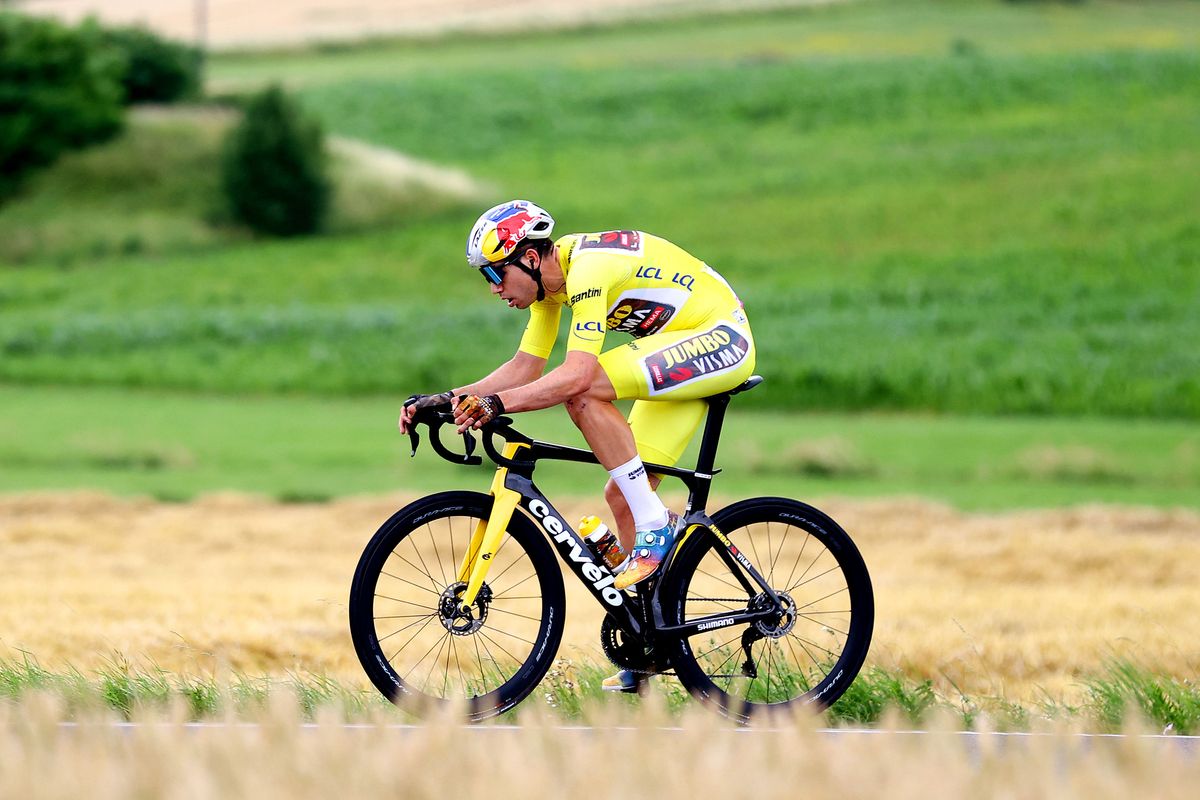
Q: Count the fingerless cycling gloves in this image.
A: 2